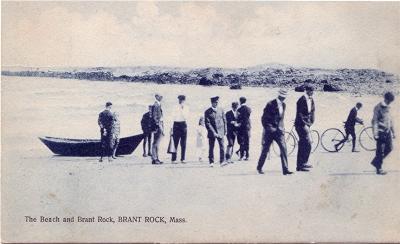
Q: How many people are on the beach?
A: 13